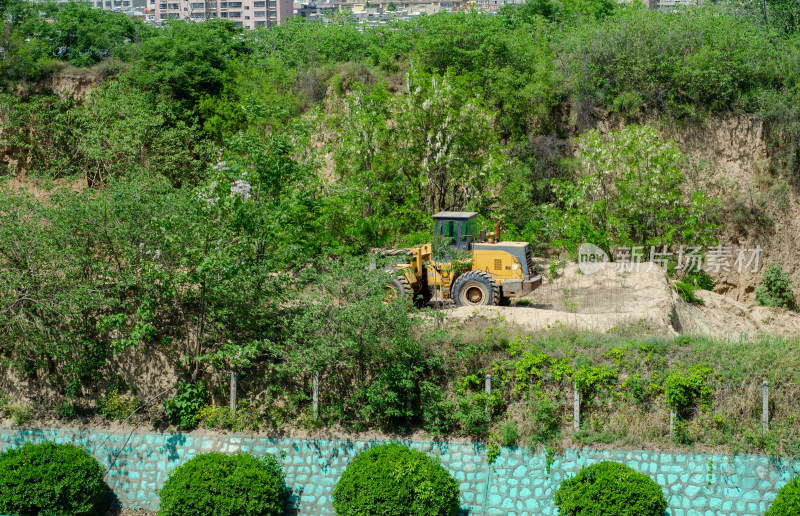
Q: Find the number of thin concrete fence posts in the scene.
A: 6